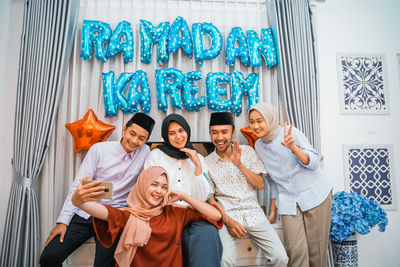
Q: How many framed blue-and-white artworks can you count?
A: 2